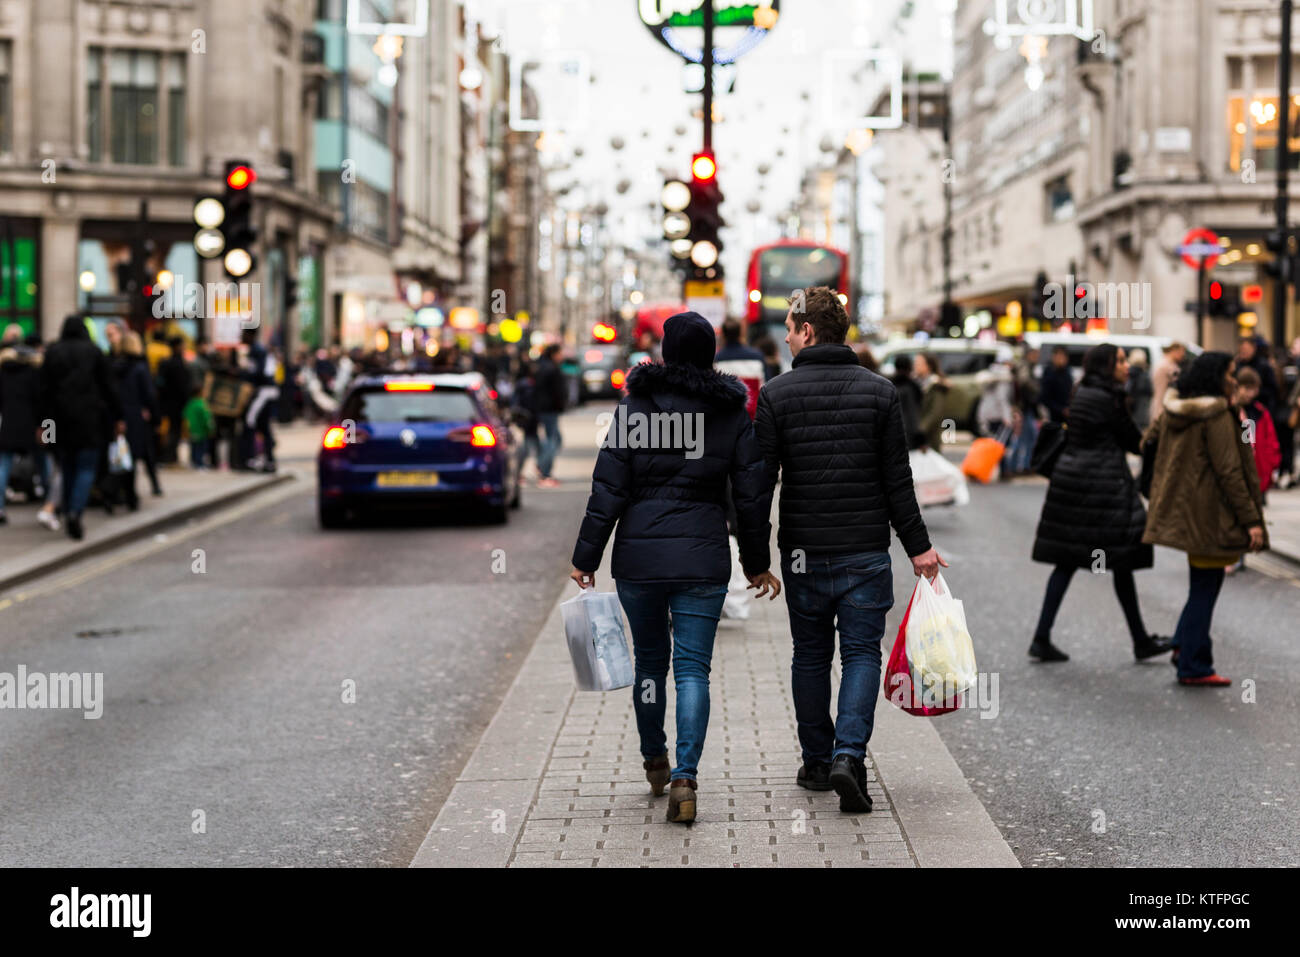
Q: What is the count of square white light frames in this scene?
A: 4